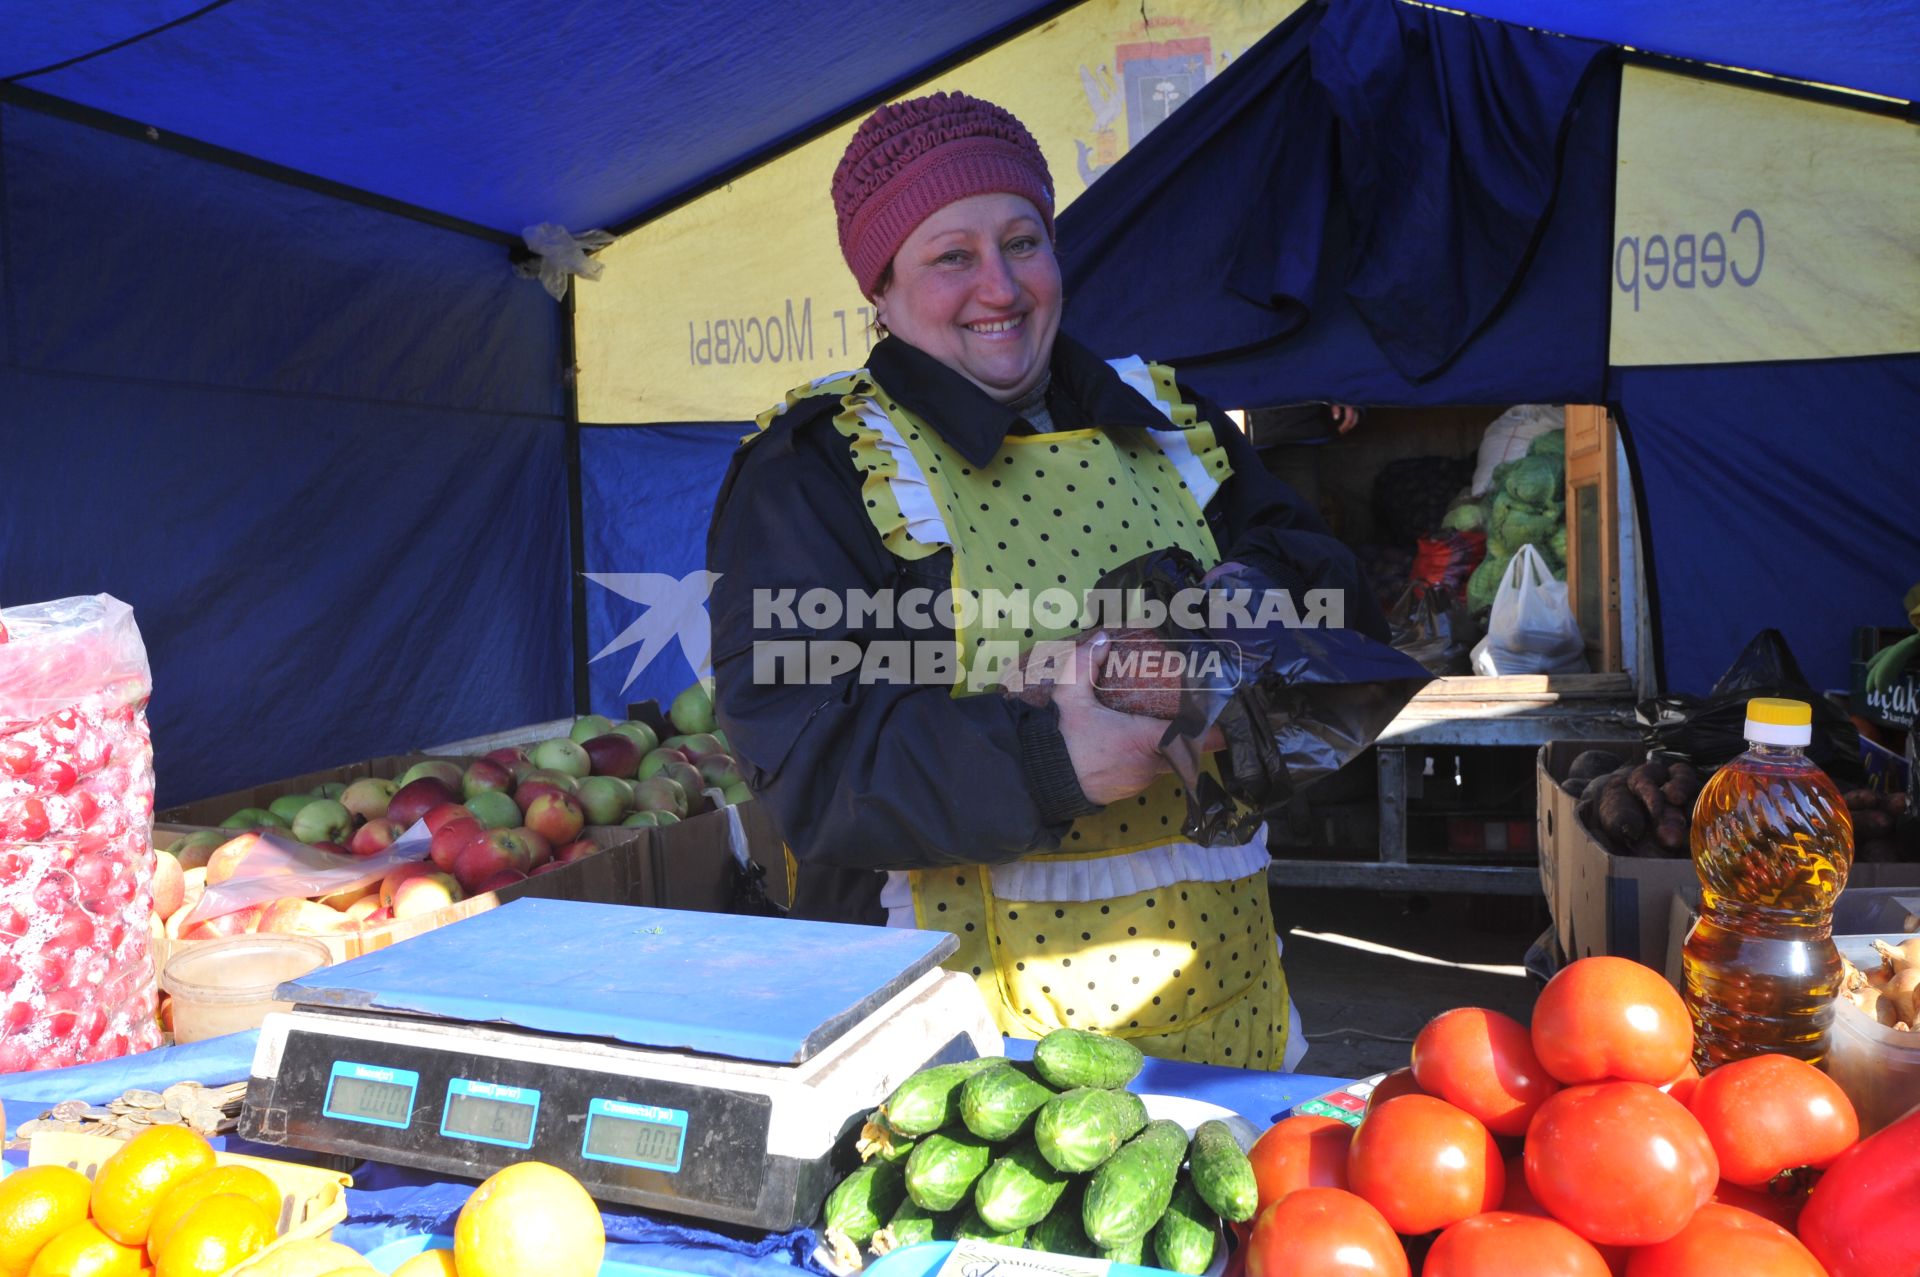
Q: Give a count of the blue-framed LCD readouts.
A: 3